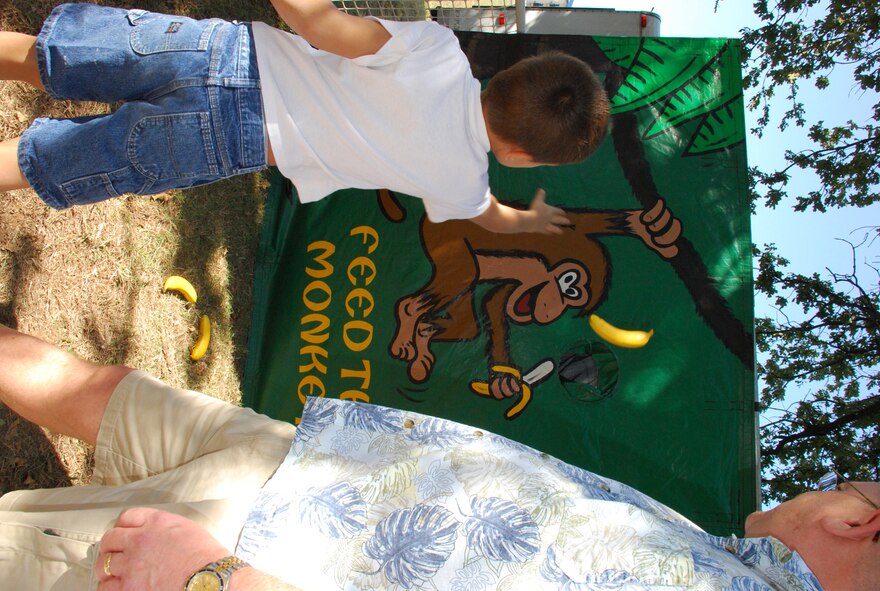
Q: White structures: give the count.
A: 1